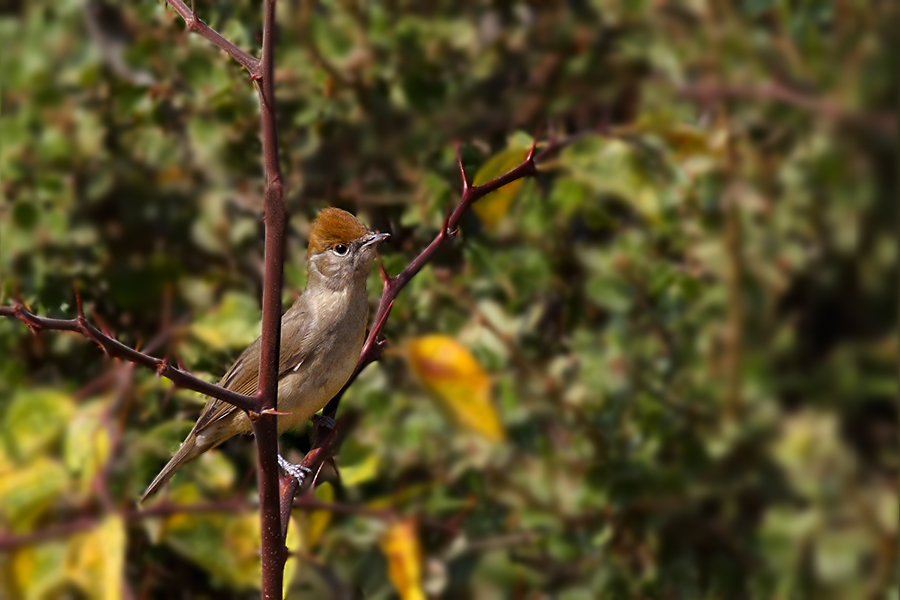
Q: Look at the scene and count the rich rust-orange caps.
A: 1